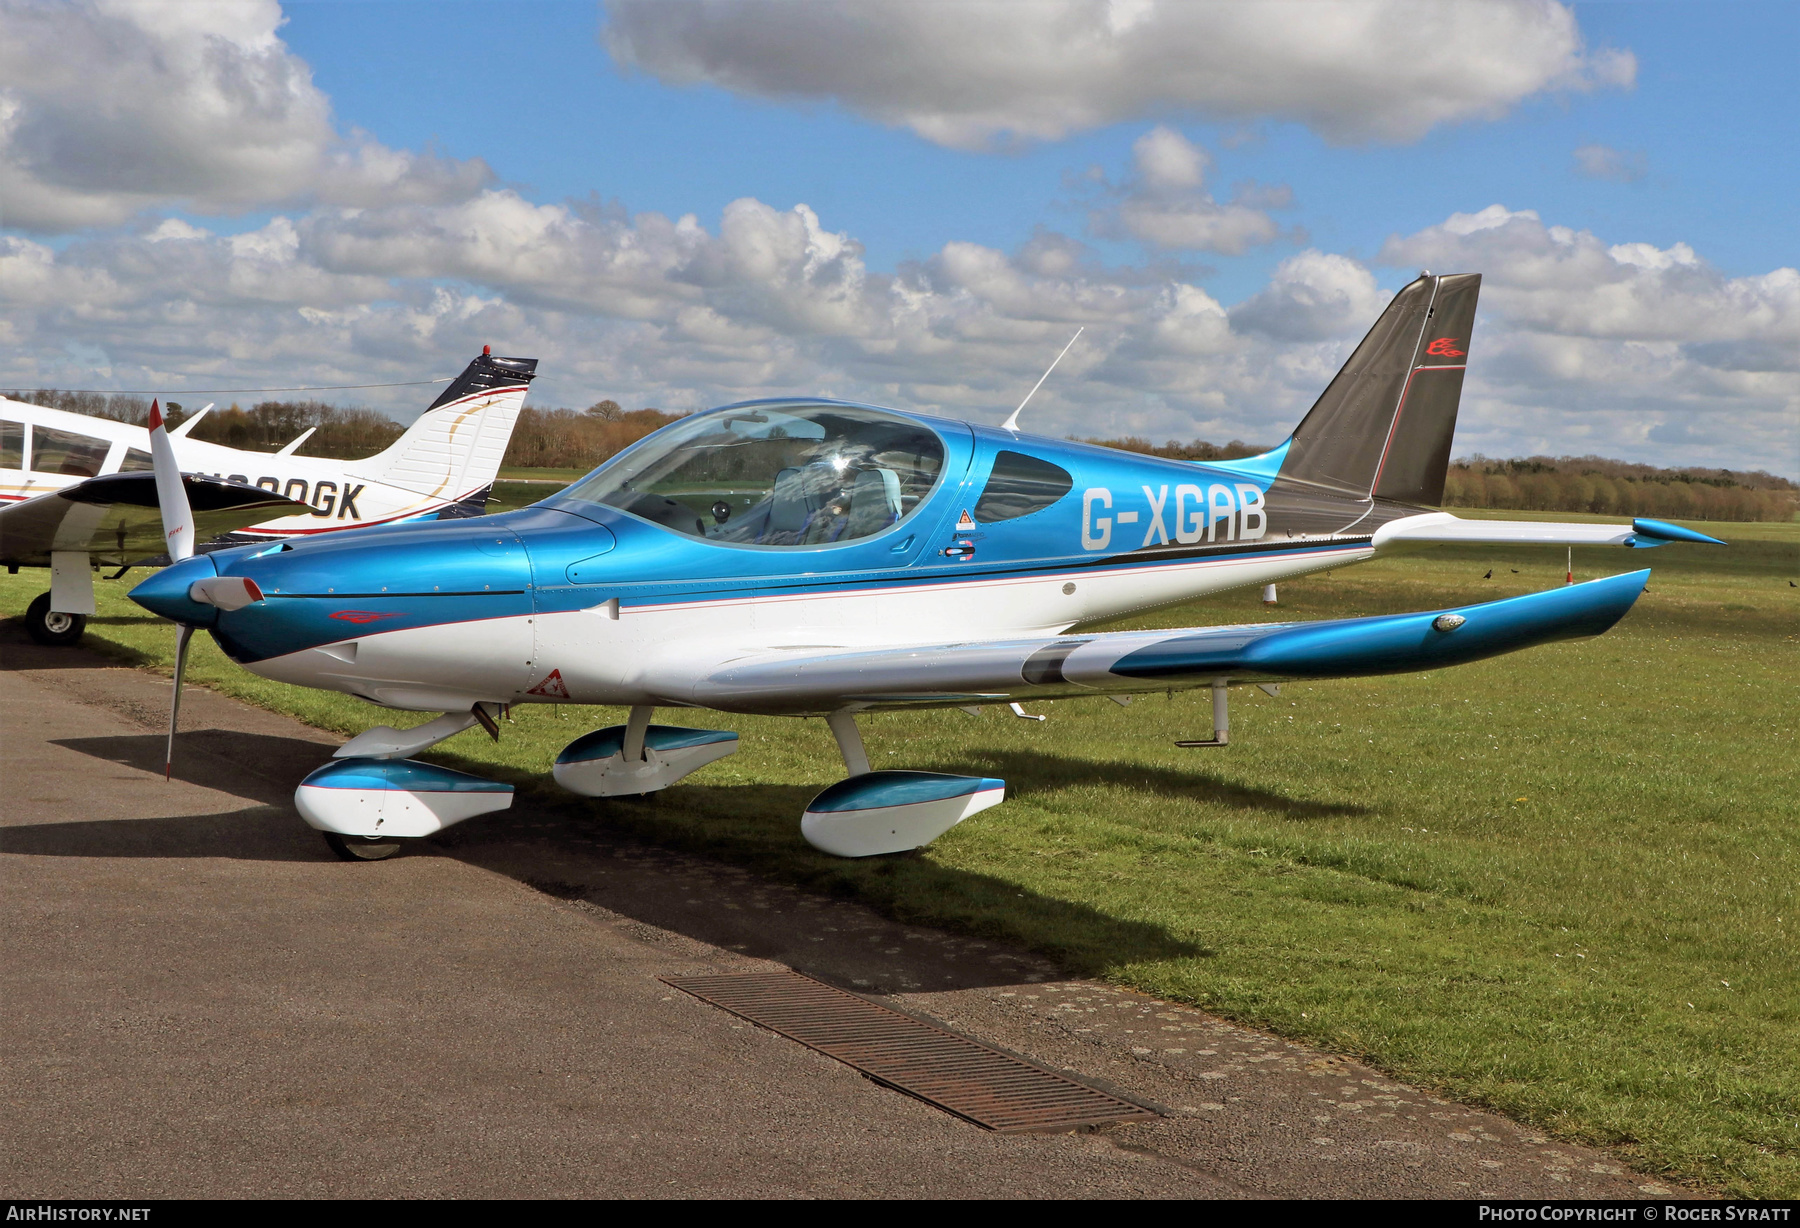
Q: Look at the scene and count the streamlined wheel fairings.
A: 3